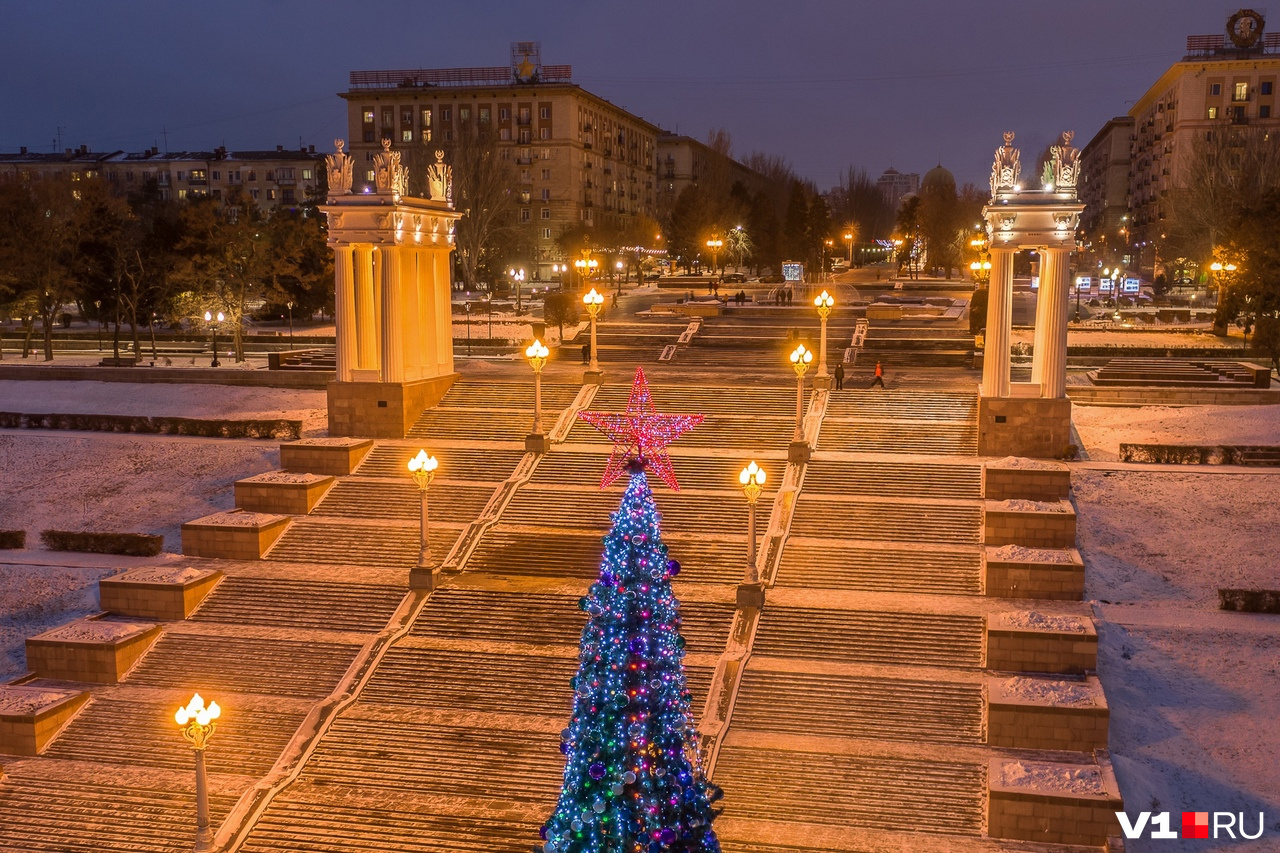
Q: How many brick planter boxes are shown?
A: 12